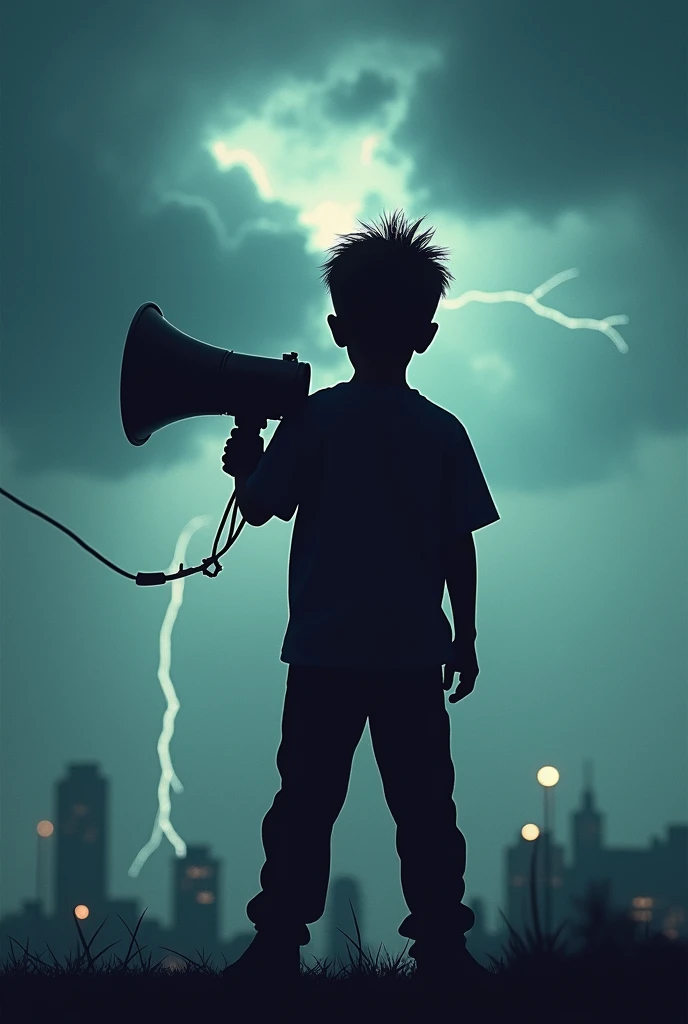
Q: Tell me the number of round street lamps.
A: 4